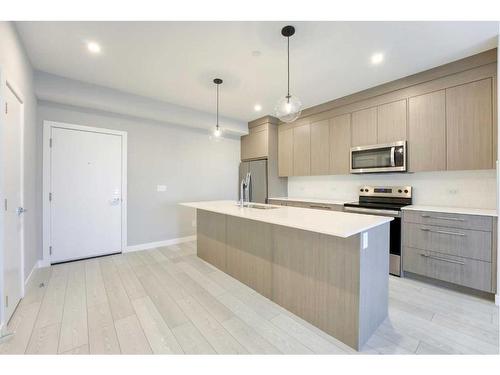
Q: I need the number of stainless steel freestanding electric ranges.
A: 1